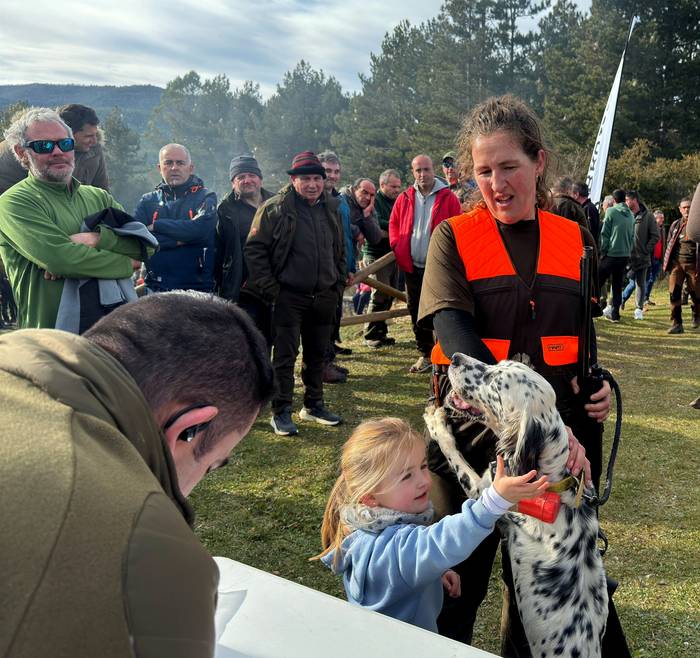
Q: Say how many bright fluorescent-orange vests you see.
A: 1